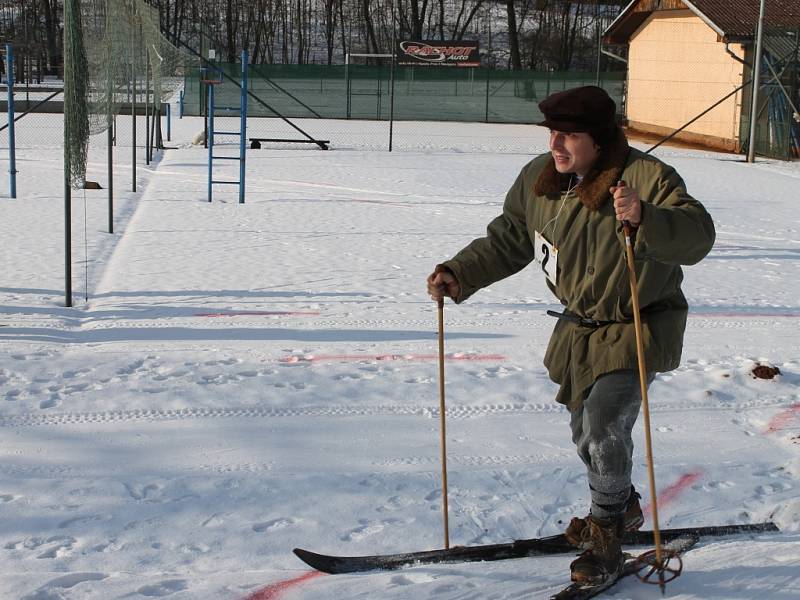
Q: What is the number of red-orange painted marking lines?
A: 6